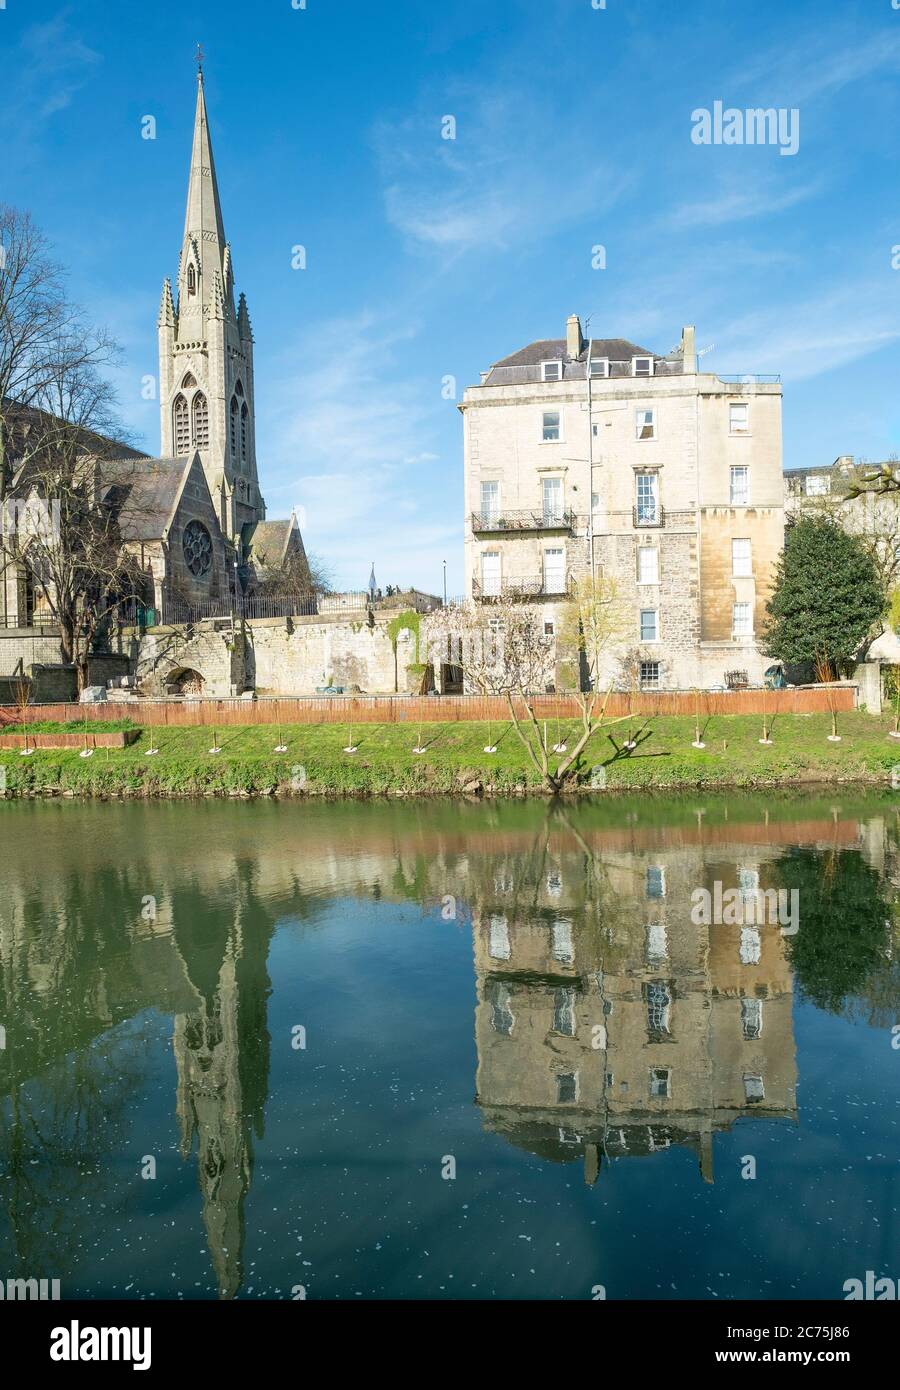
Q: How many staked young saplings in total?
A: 14